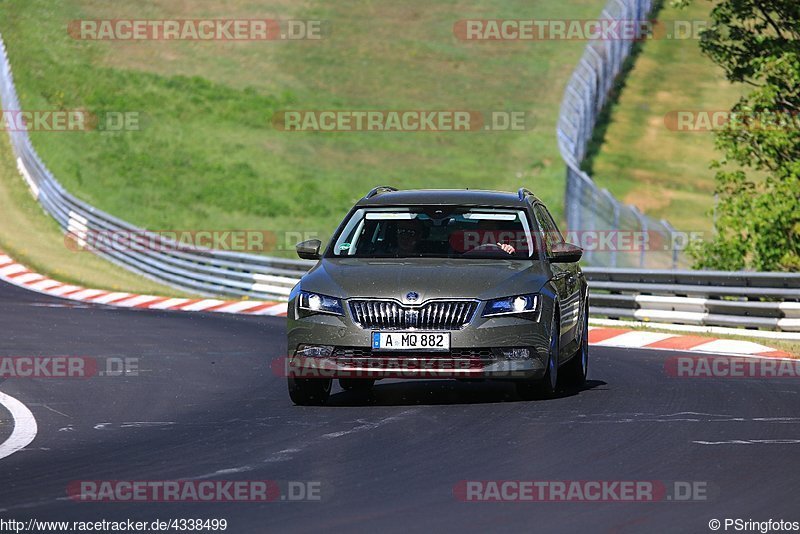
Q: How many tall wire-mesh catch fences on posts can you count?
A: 1